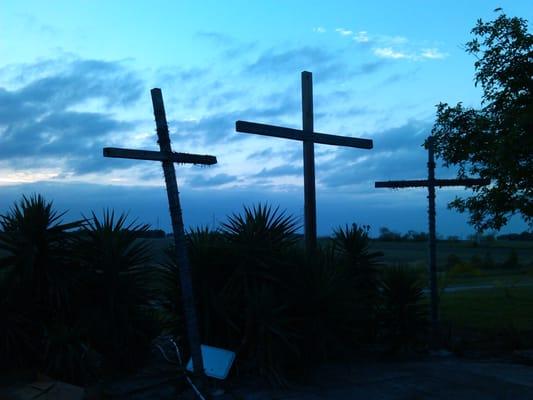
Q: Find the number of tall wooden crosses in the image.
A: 3